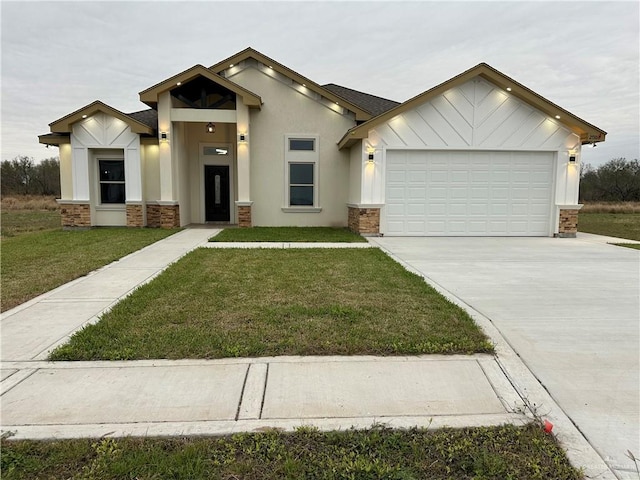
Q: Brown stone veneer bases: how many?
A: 6